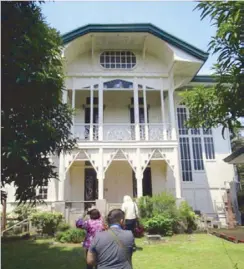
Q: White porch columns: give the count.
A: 4